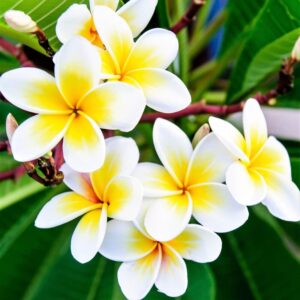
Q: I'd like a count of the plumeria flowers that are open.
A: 7